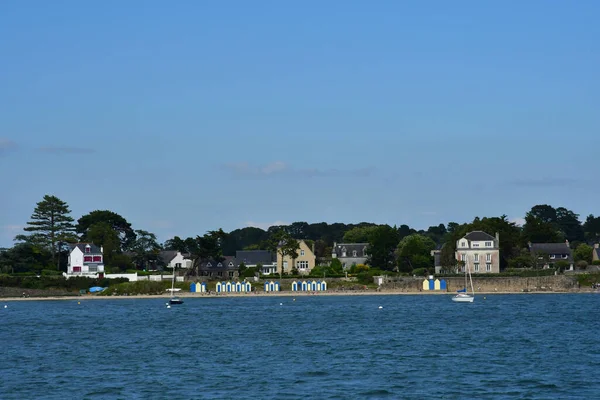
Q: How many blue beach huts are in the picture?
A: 12